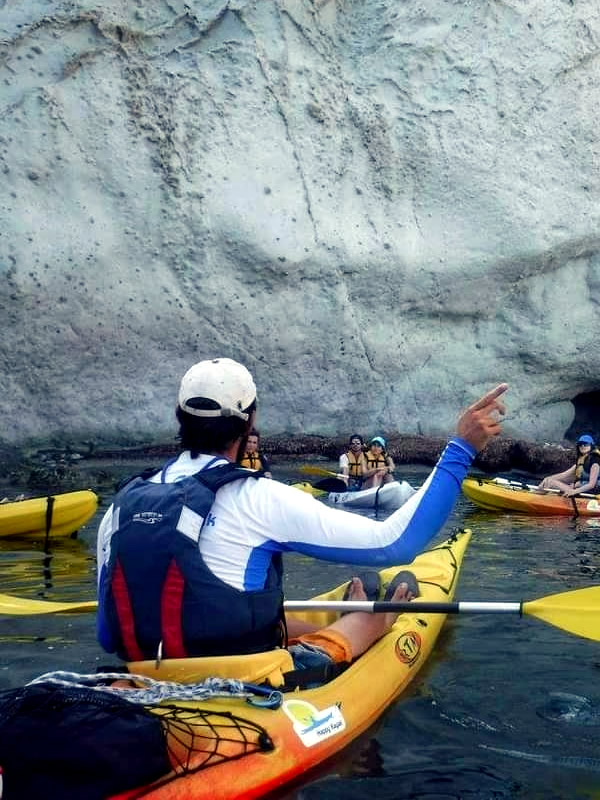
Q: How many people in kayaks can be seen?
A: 5